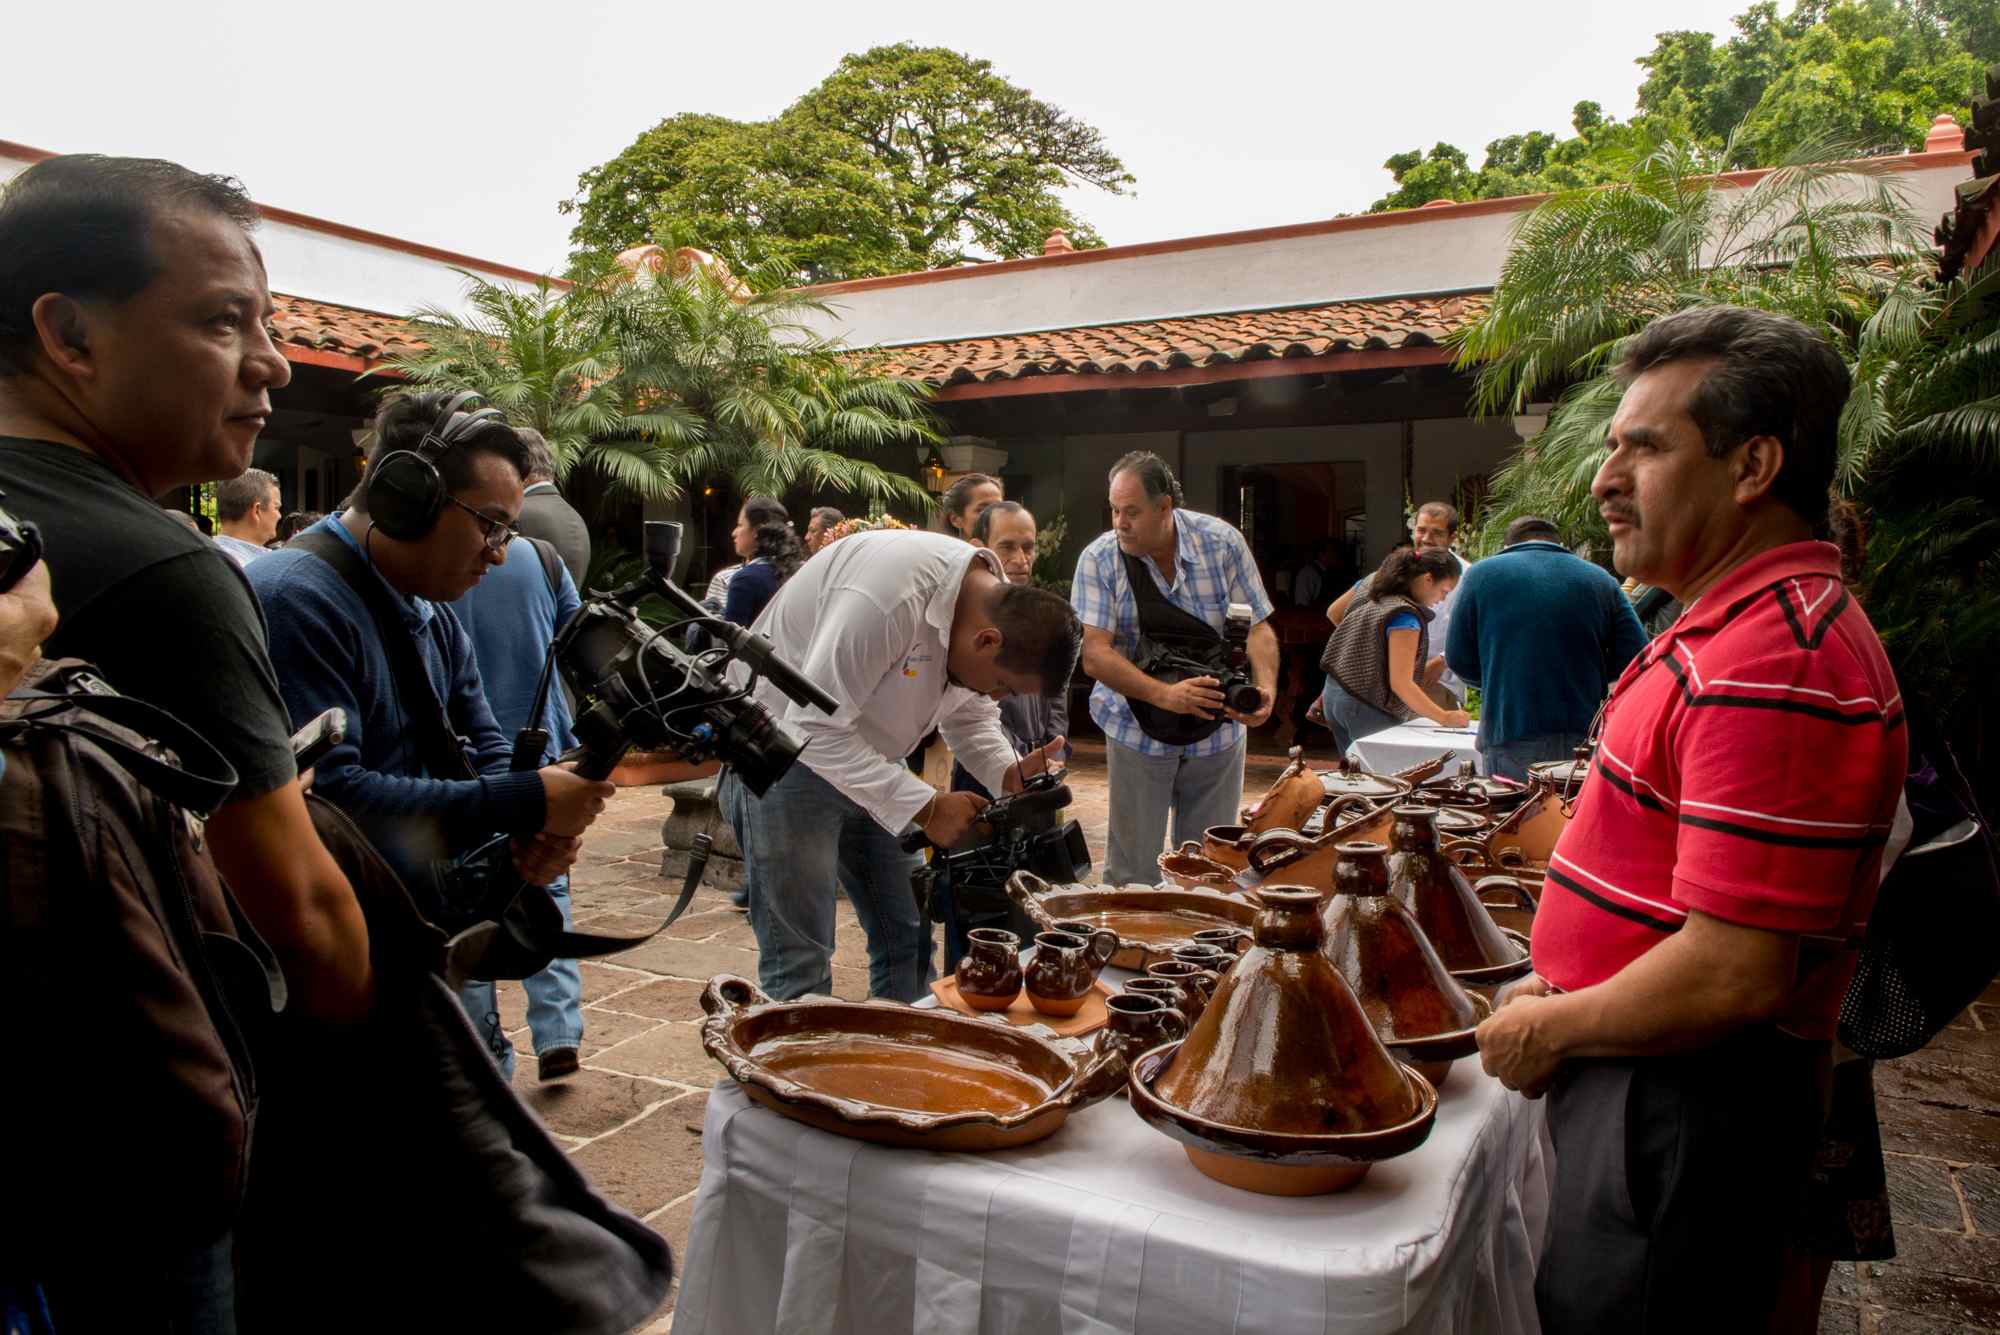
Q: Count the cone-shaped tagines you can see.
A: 3